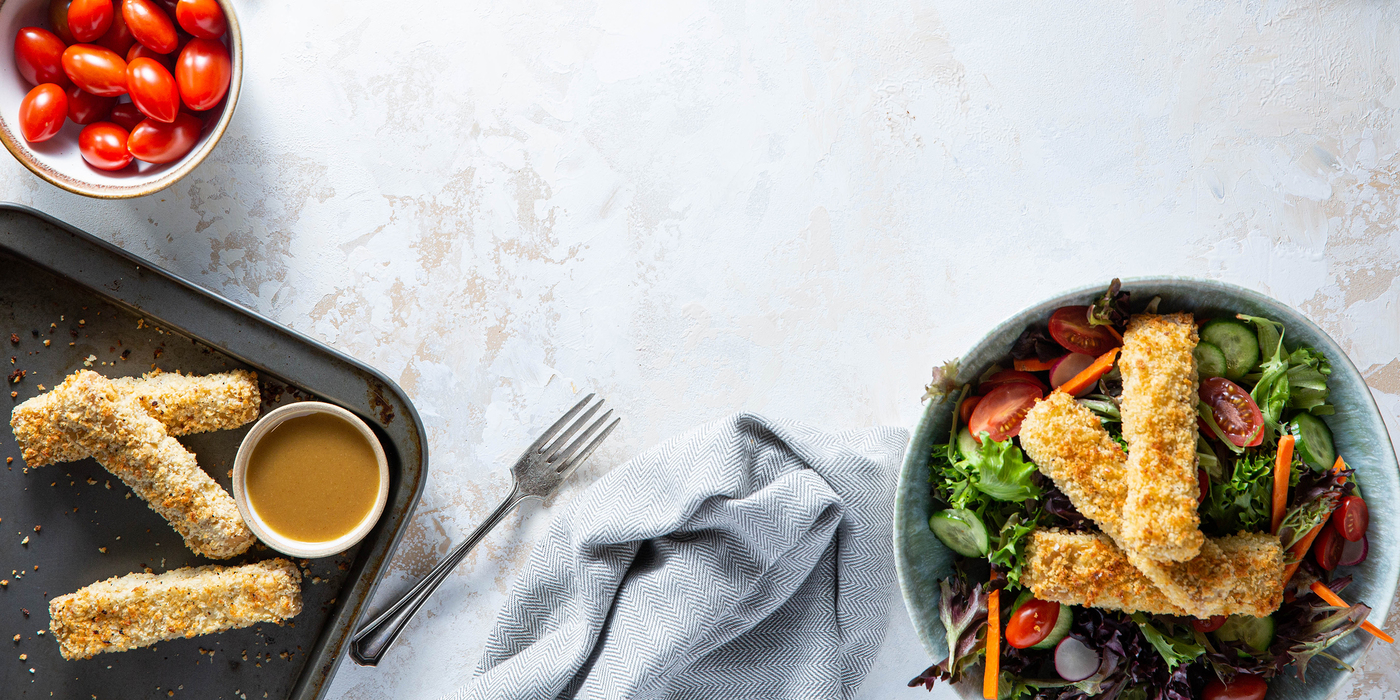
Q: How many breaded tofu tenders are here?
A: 6